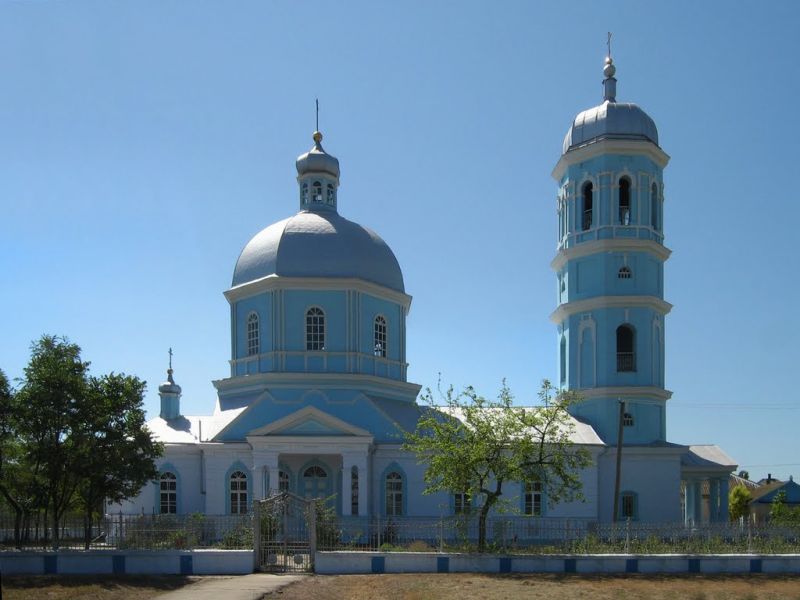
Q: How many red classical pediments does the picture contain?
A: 0